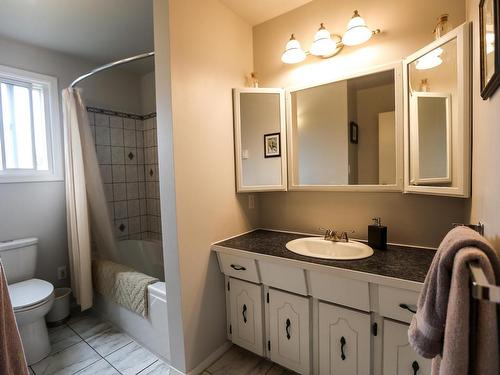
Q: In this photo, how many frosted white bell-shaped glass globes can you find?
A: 3